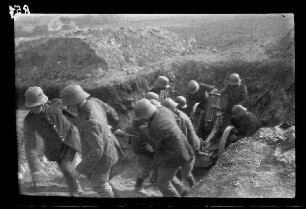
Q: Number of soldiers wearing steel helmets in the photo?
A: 11